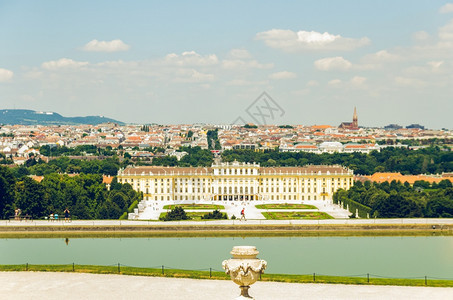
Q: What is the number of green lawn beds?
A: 4